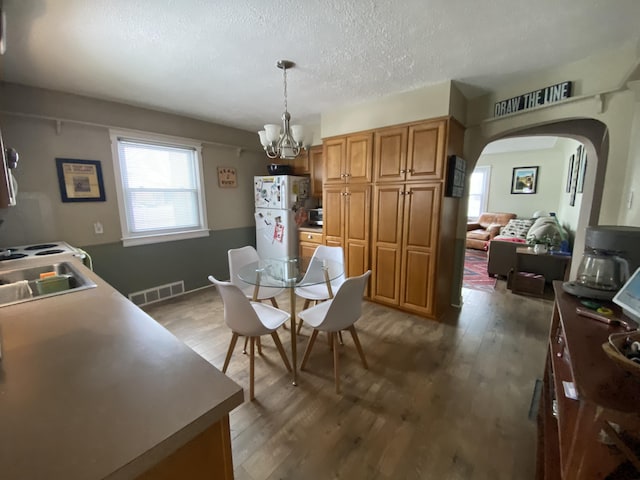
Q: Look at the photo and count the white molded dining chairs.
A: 4